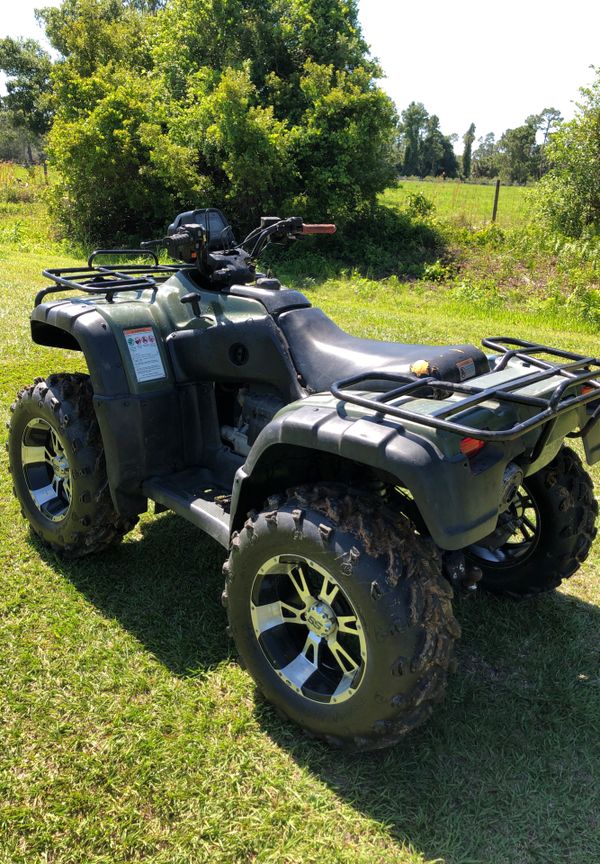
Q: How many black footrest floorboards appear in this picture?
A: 1